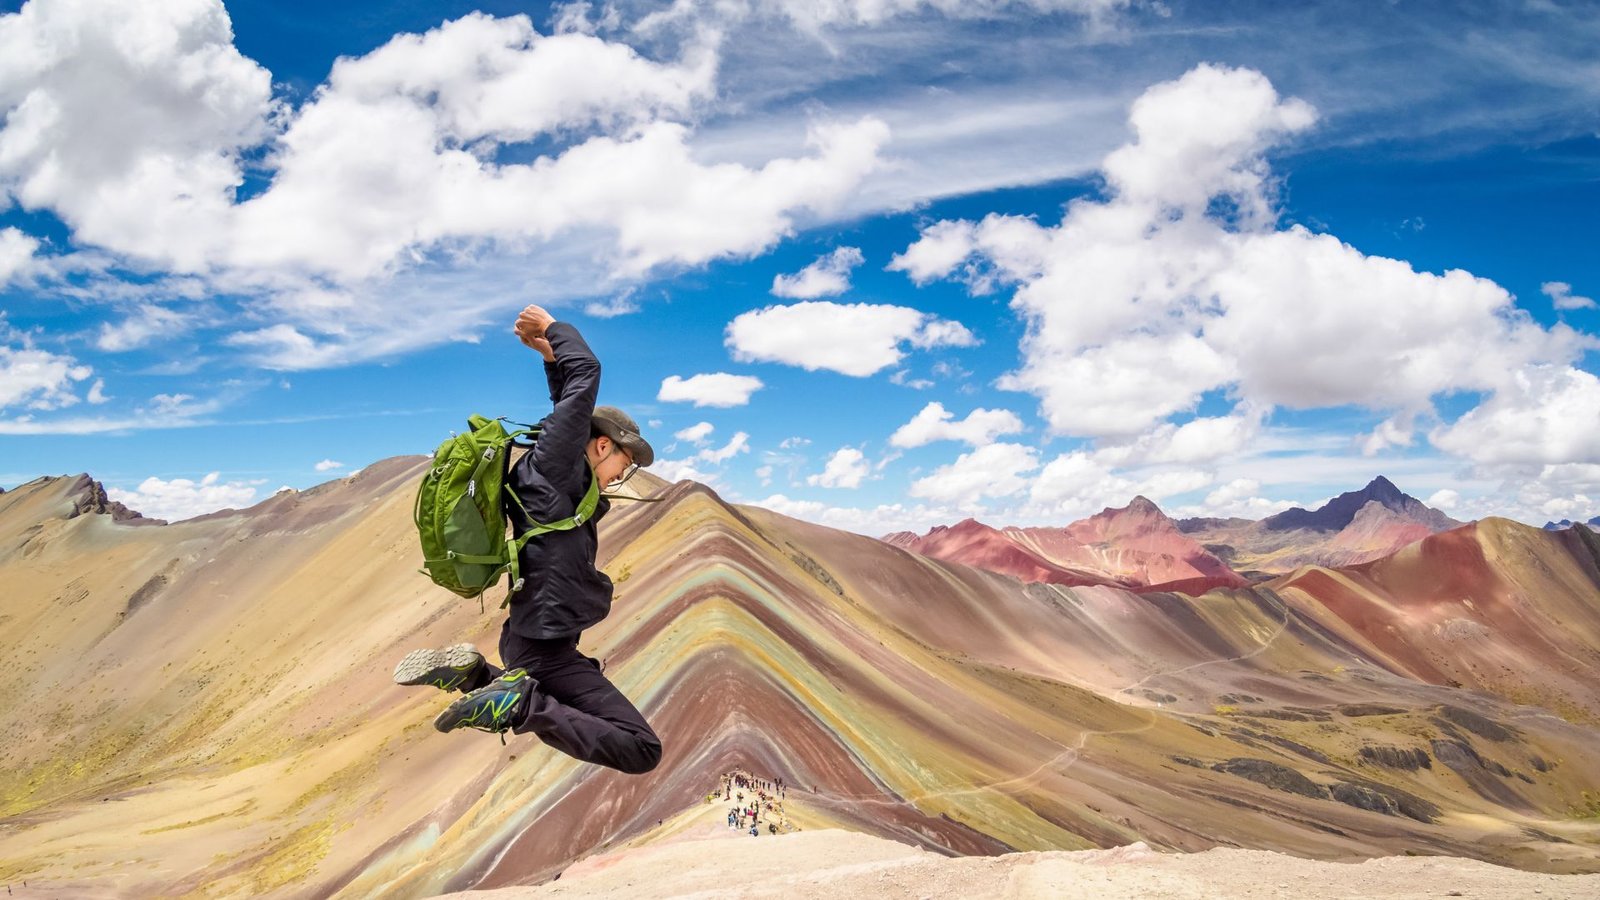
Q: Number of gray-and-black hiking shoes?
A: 2